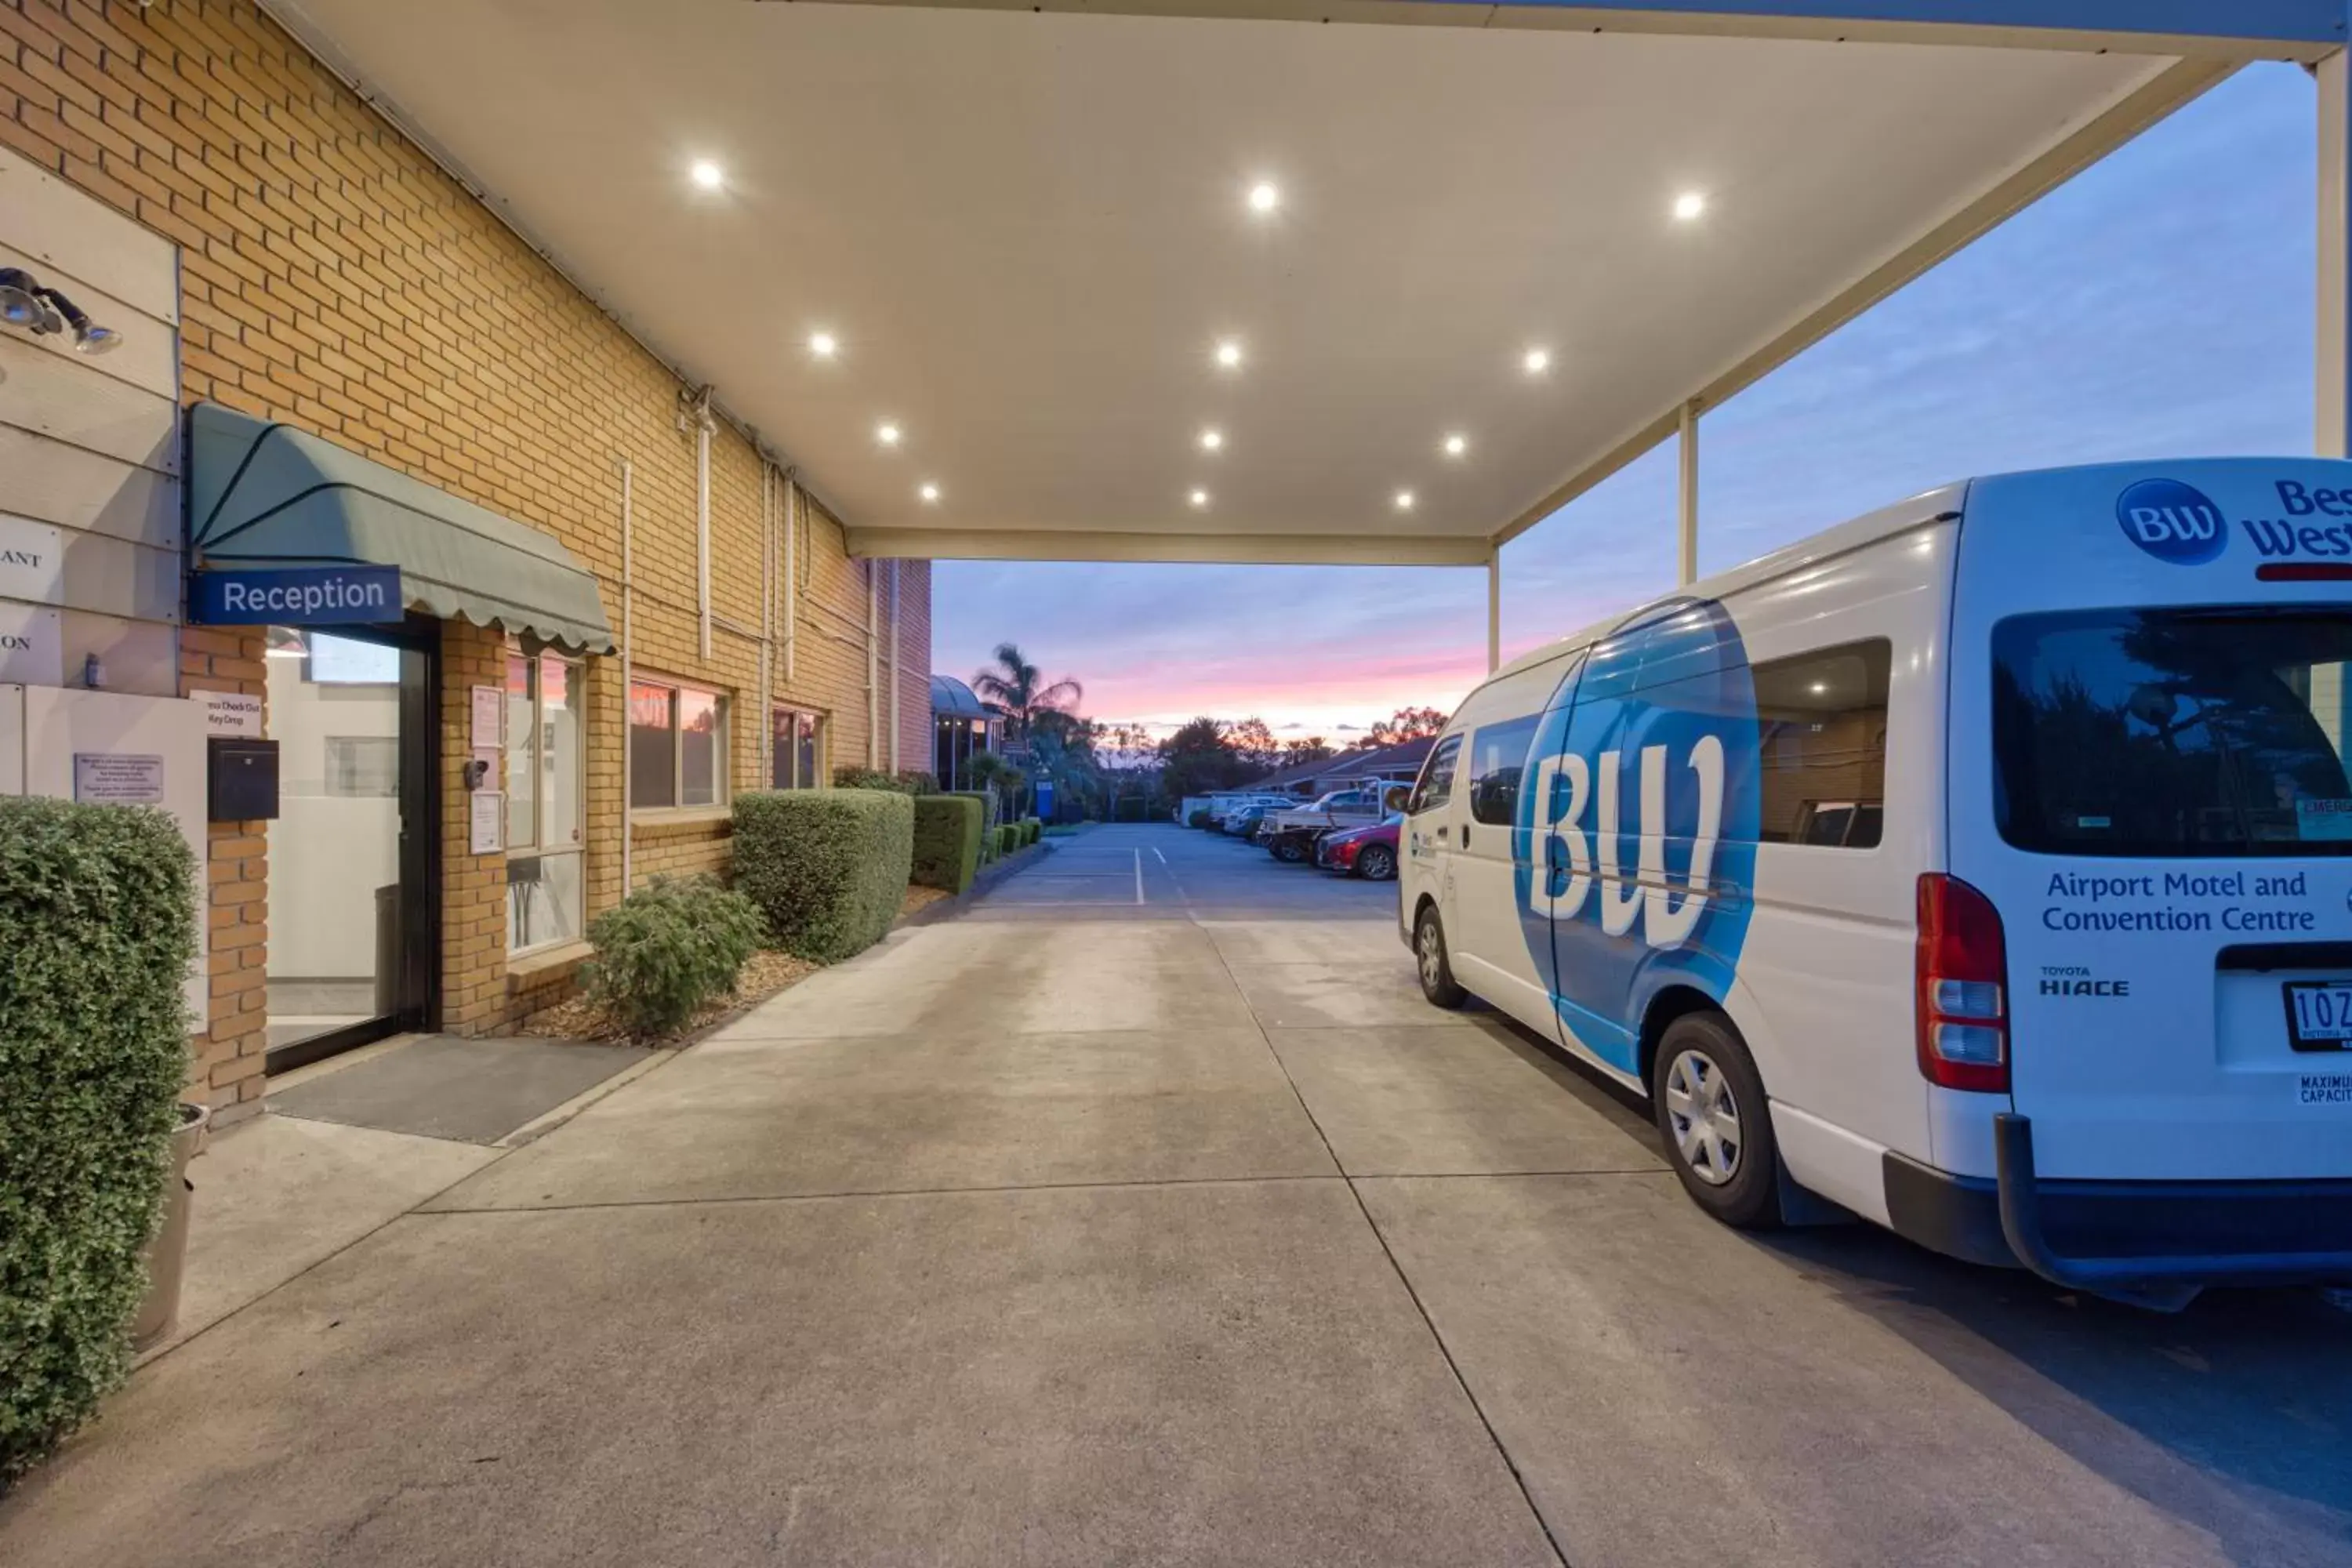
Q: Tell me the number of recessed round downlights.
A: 12